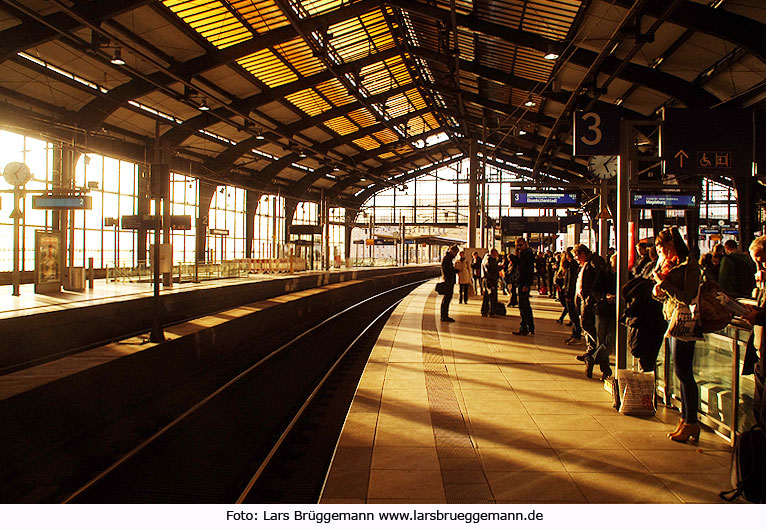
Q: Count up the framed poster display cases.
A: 1